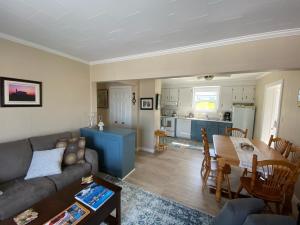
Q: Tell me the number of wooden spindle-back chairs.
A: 6